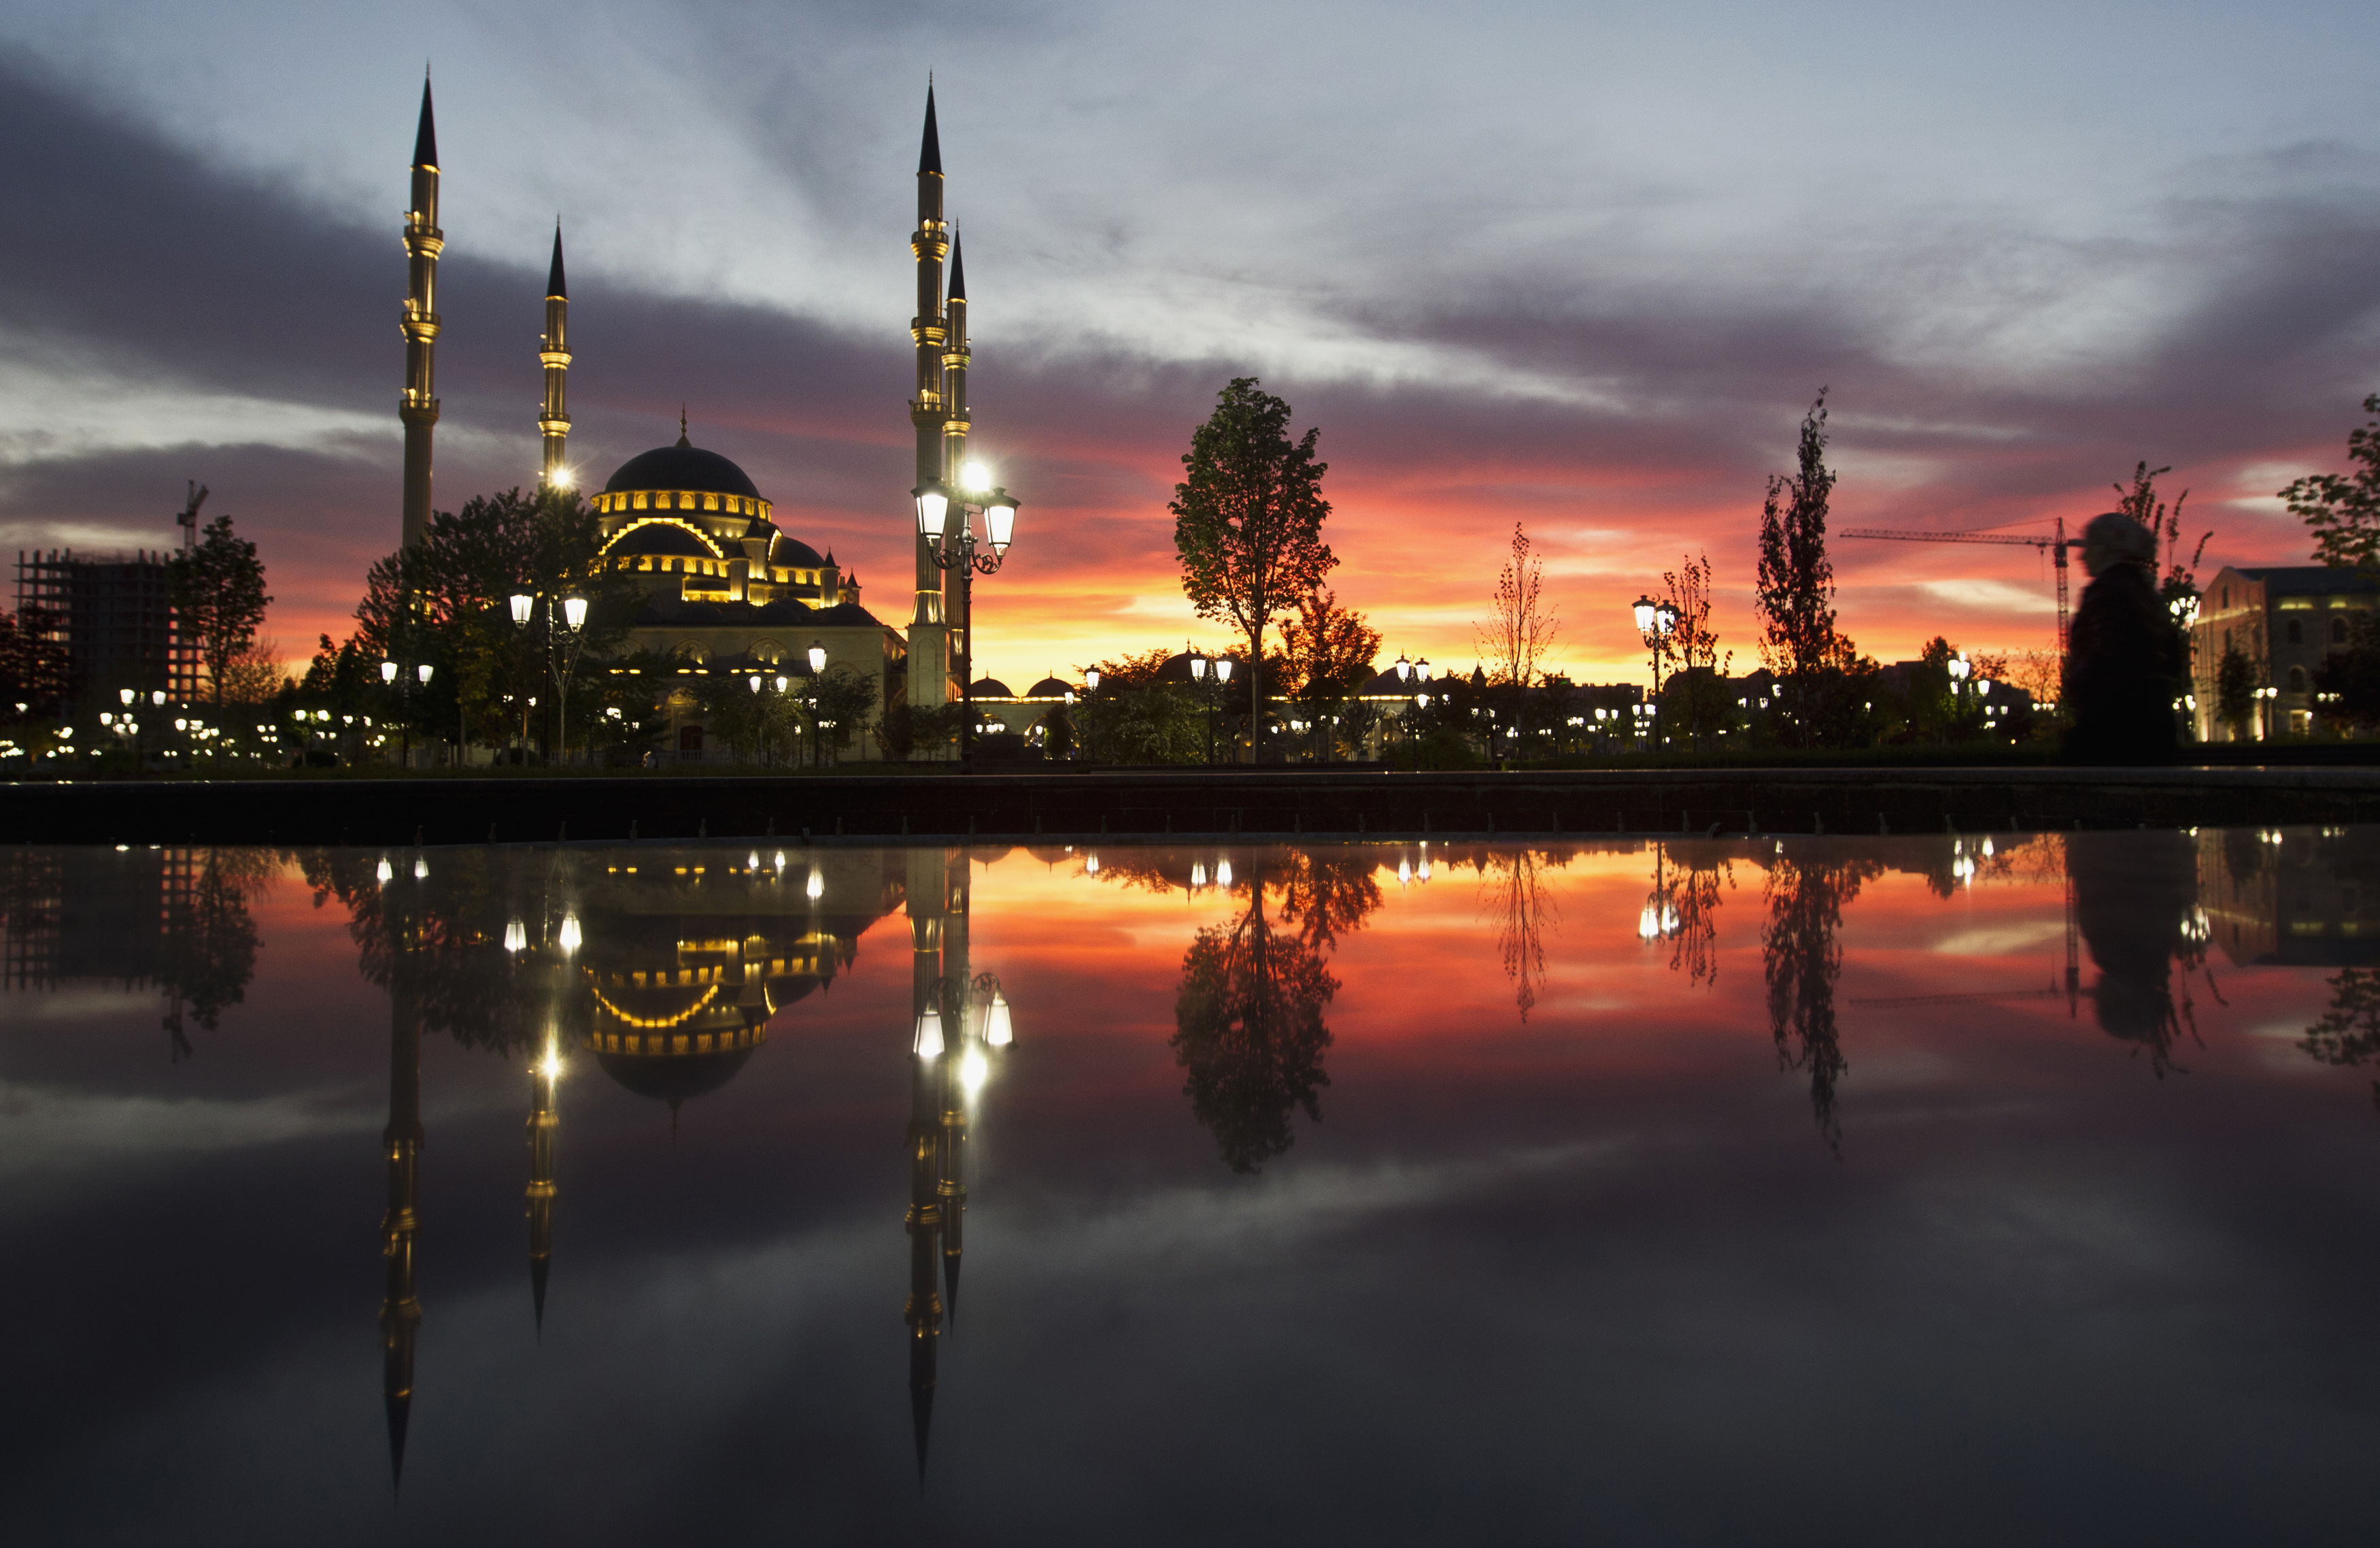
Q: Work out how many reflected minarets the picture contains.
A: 4